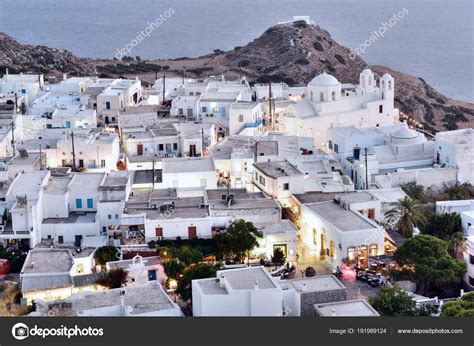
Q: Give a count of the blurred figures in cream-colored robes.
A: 0